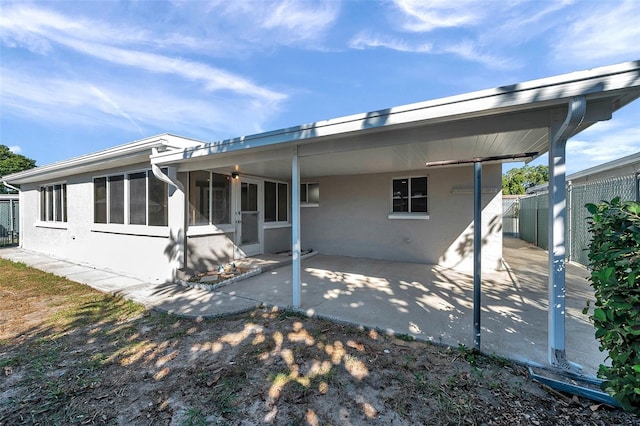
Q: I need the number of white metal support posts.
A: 2